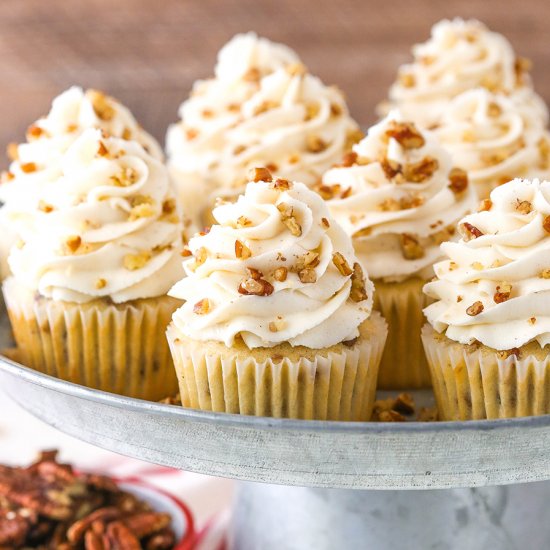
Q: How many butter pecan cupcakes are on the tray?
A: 9